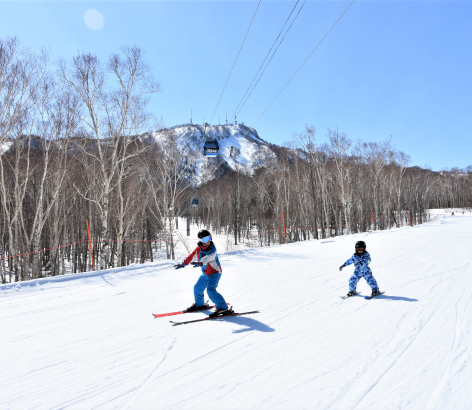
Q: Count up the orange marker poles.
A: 4